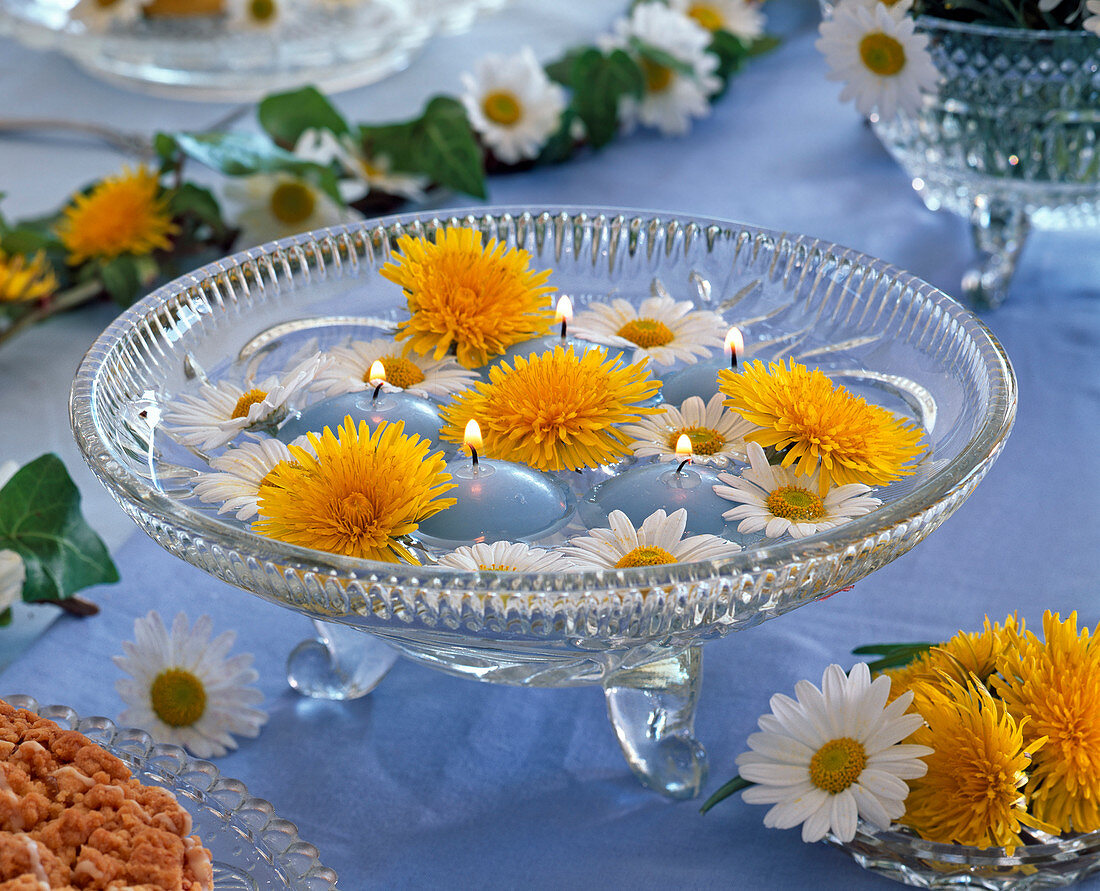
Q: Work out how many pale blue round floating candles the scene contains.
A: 5